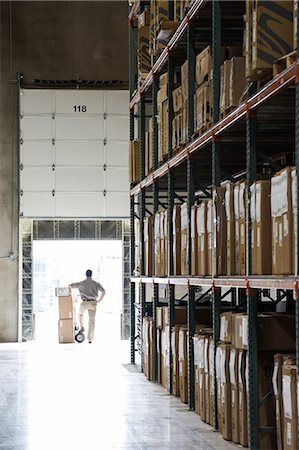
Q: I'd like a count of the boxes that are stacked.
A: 3